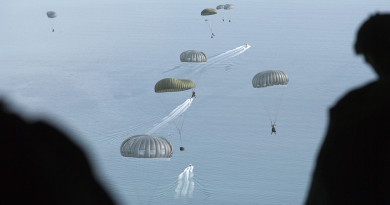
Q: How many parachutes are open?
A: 8